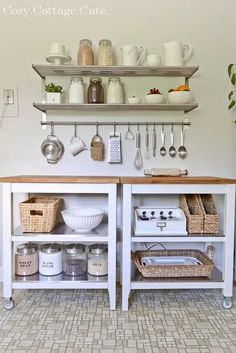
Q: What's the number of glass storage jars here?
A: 9